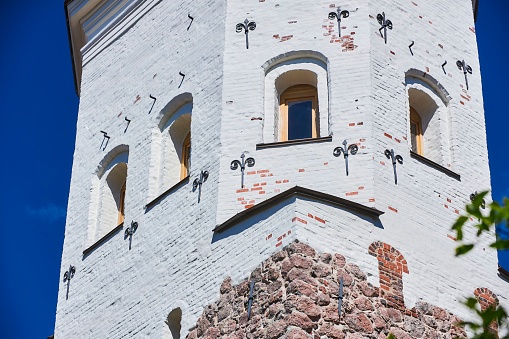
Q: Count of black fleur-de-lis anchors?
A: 11